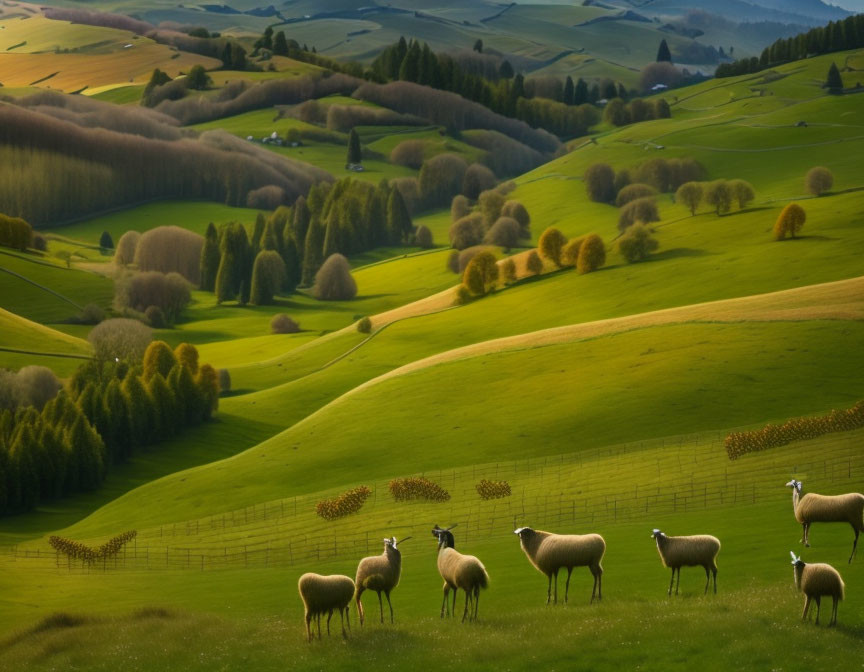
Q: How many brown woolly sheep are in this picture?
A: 7